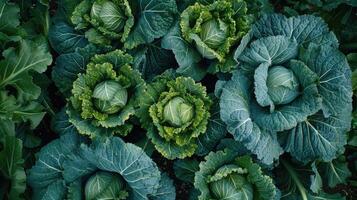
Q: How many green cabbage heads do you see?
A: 7